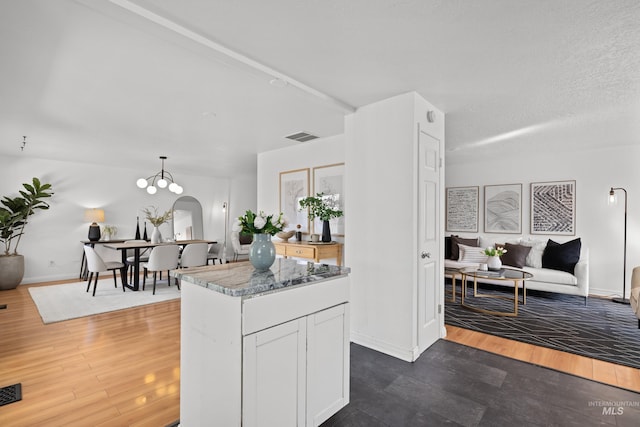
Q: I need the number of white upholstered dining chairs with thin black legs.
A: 5